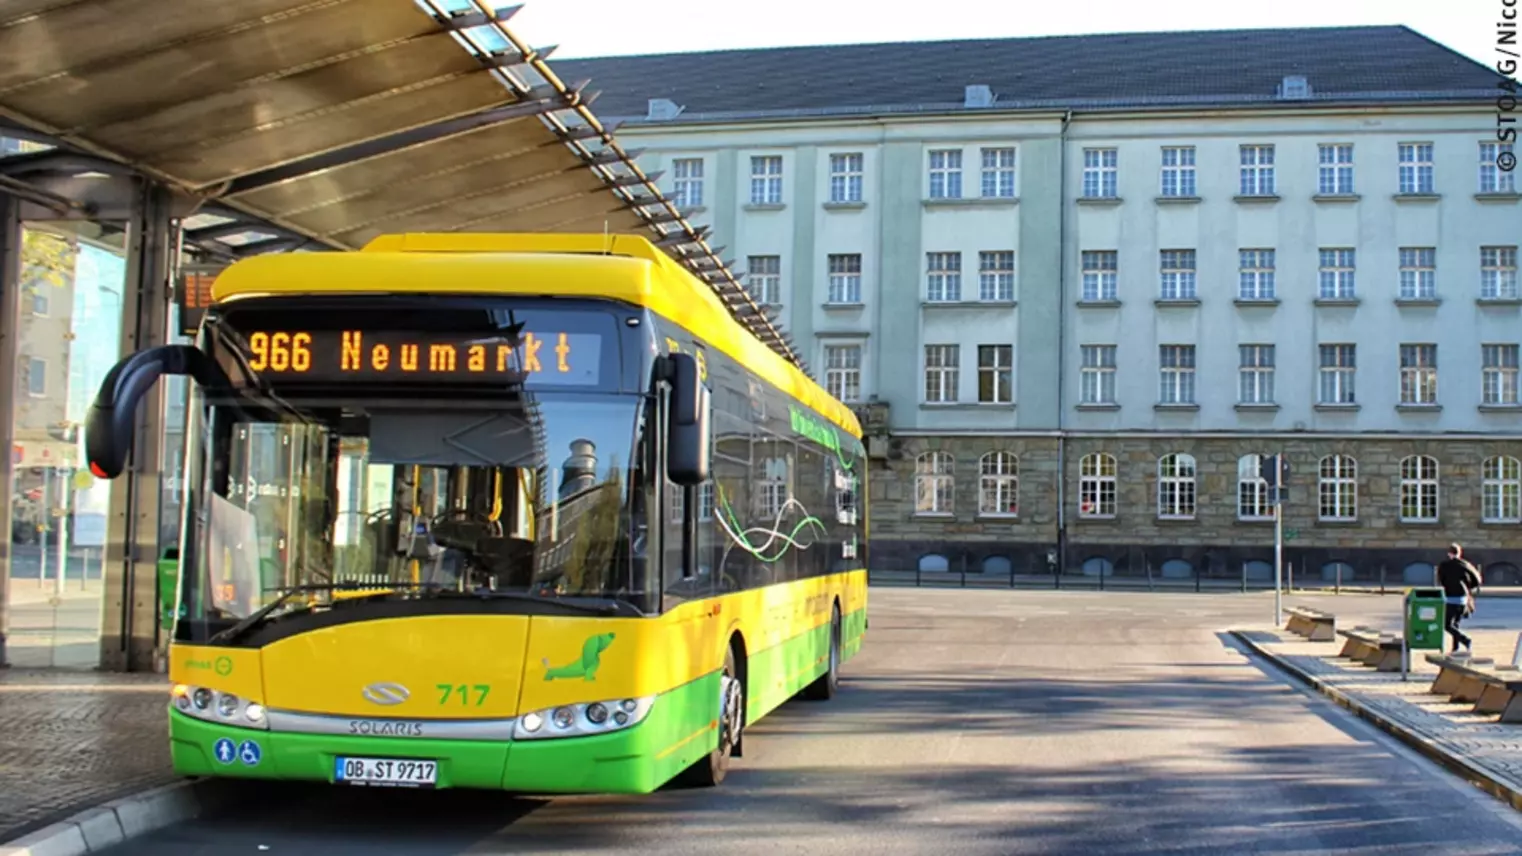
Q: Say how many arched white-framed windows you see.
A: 8